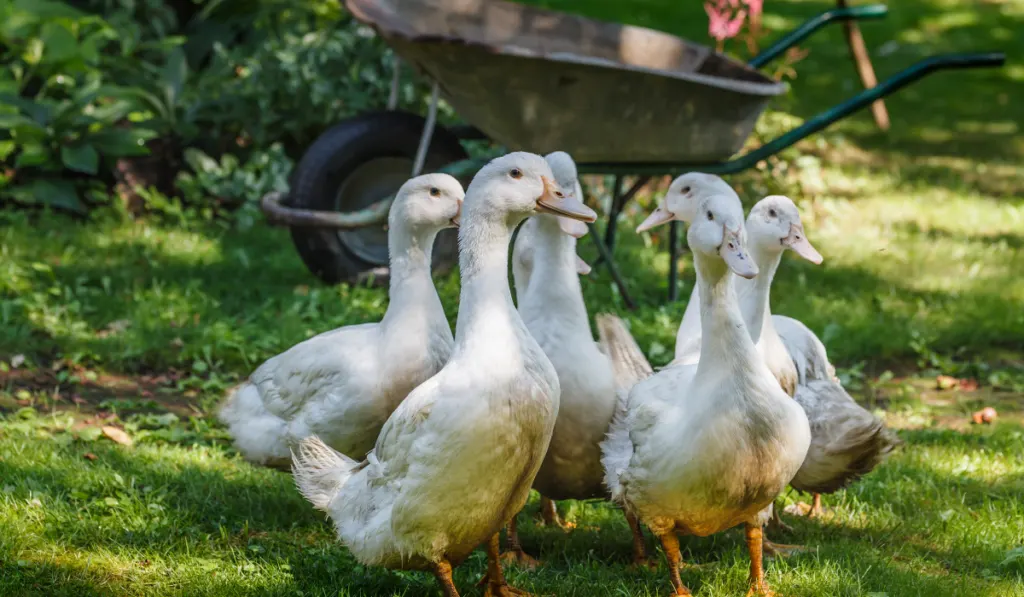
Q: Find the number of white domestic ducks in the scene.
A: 7